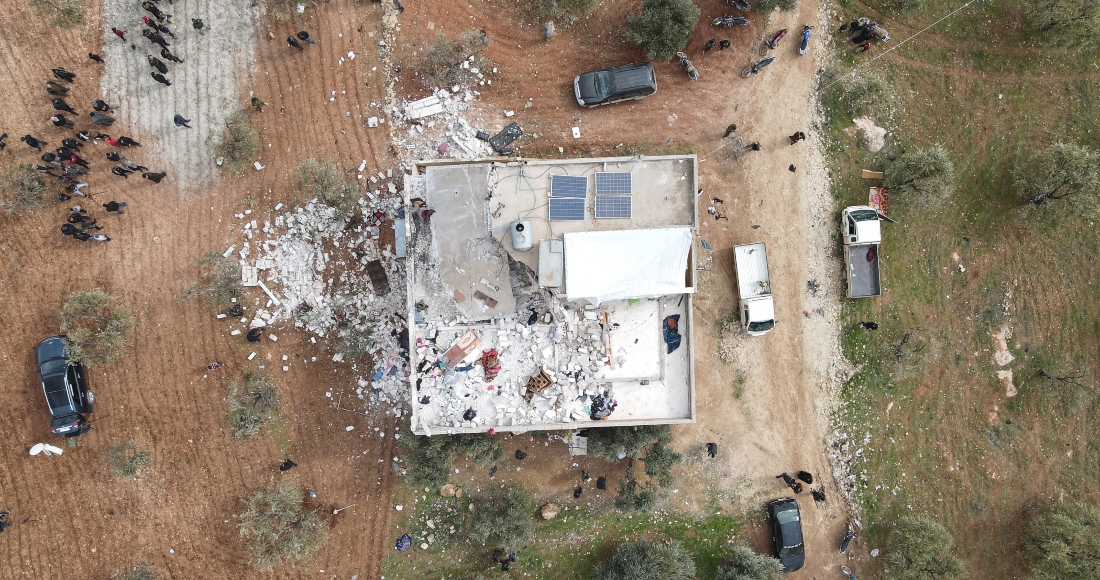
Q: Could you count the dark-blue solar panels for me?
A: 4